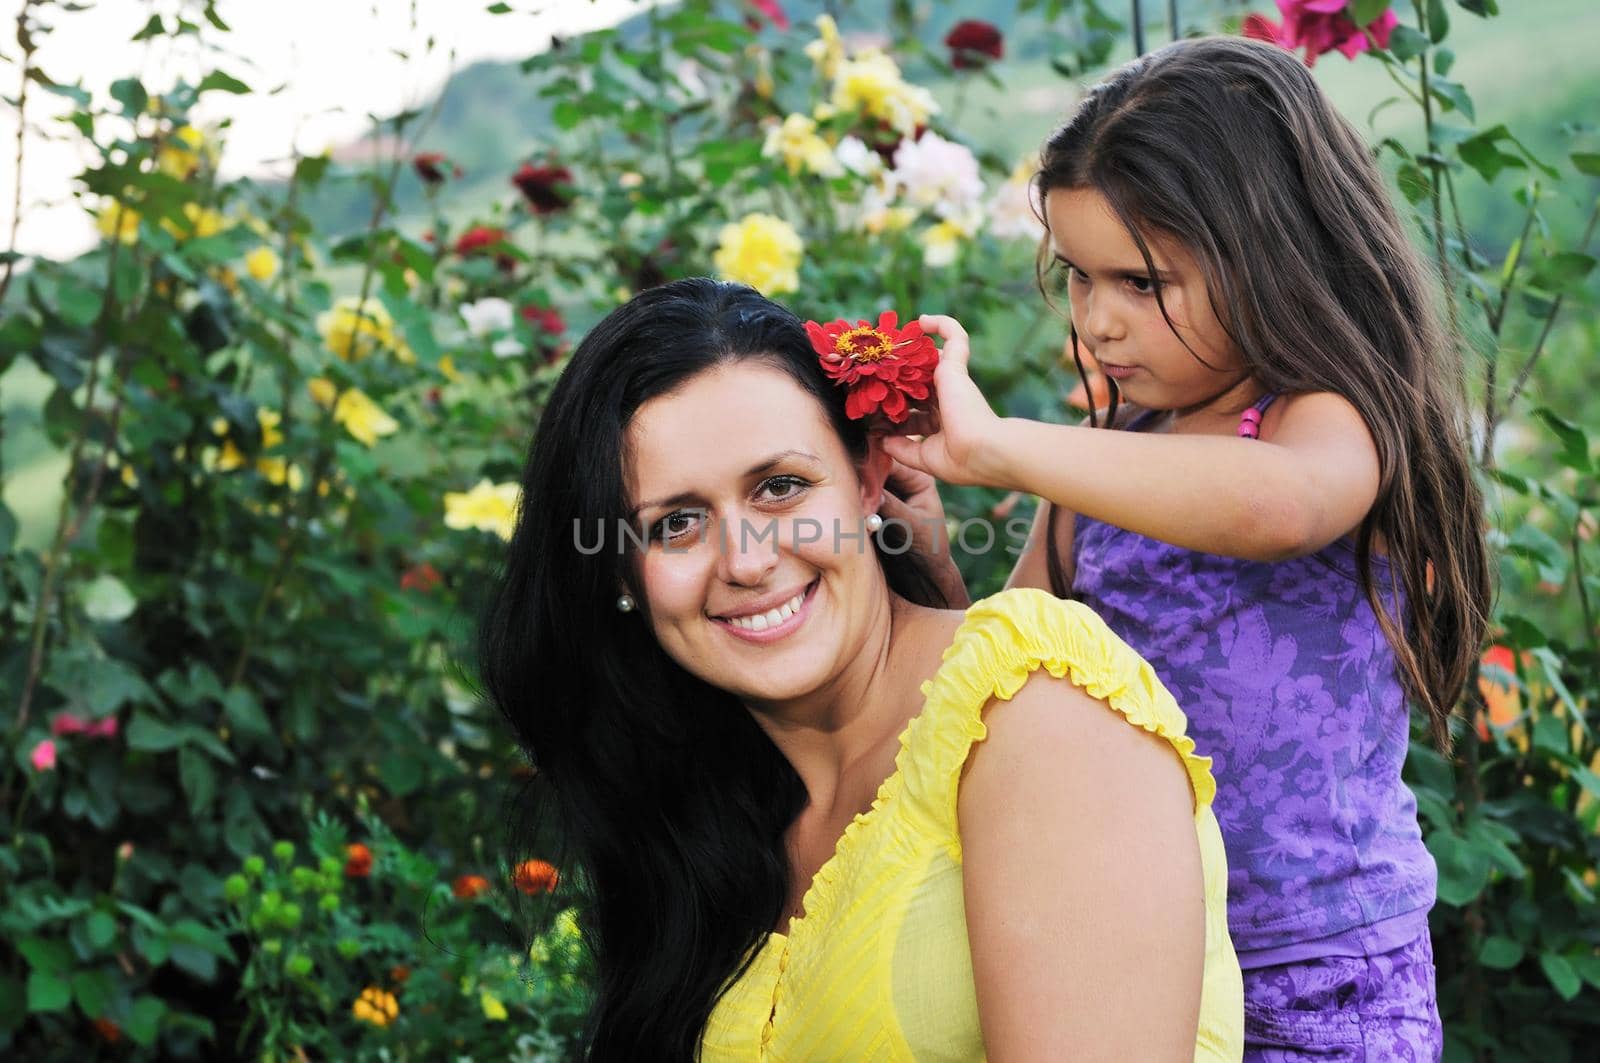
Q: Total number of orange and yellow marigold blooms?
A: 4